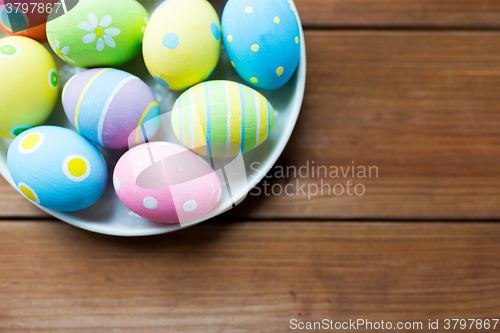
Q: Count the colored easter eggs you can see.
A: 9